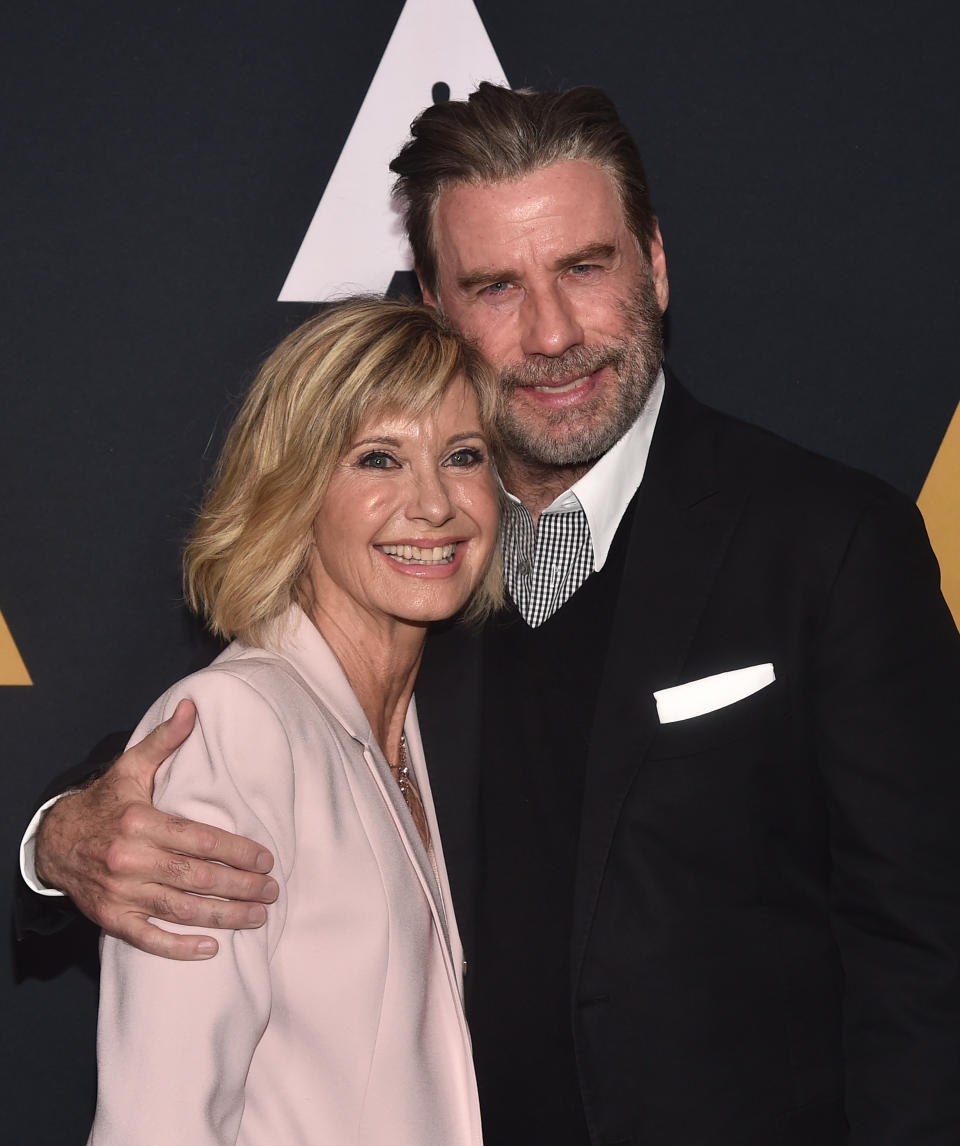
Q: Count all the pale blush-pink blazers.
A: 1